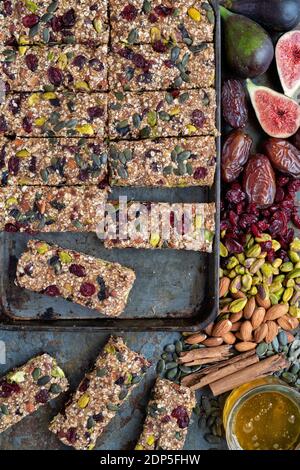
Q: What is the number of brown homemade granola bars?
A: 14